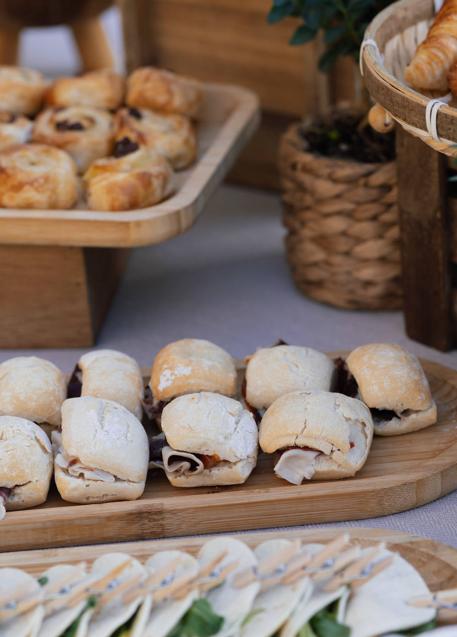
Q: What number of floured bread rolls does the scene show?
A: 9